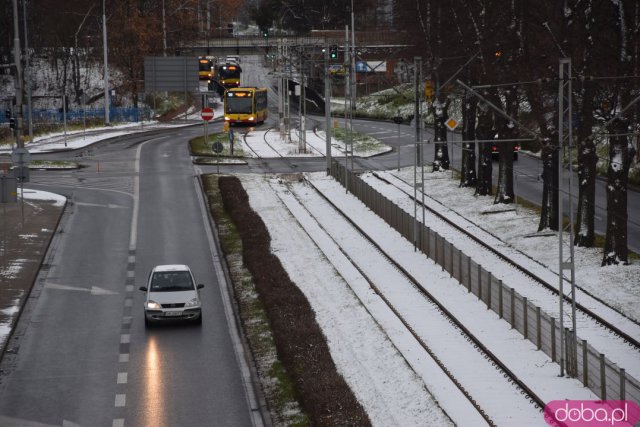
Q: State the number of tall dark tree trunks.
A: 7